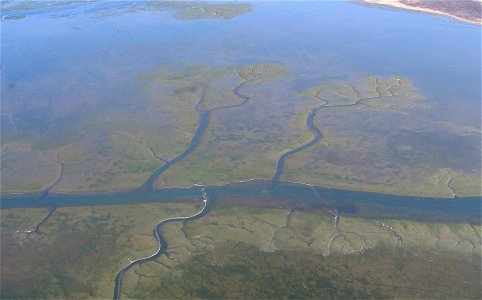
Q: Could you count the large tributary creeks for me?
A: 3